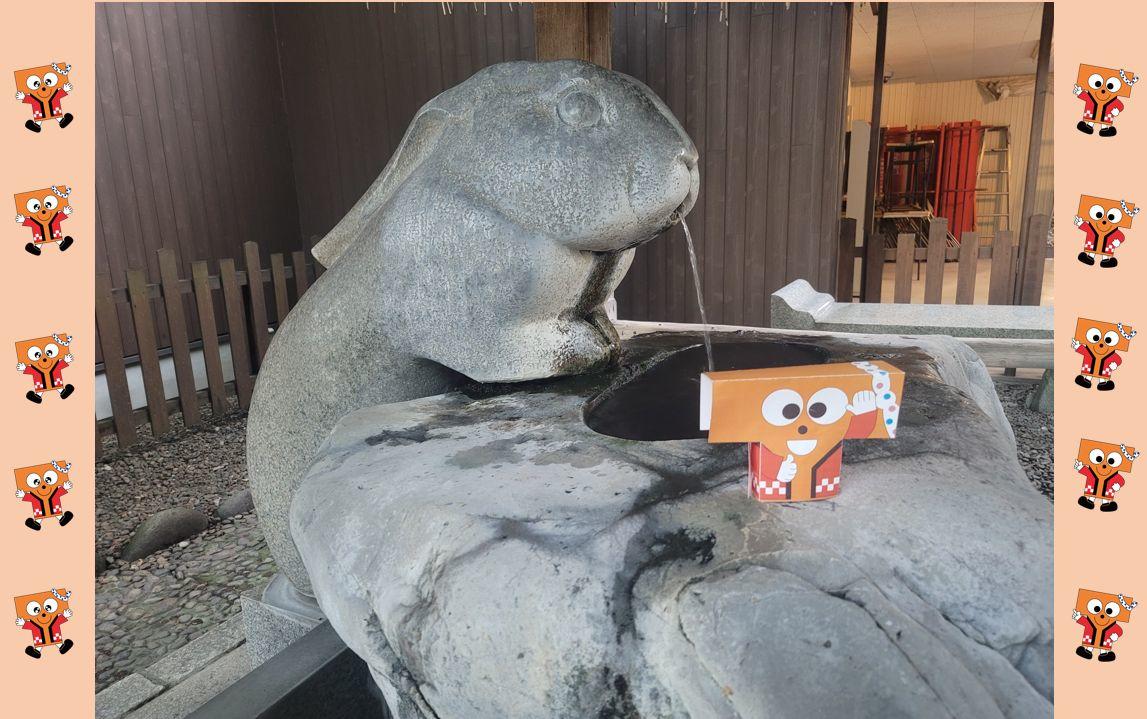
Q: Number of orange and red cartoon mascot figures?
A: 11